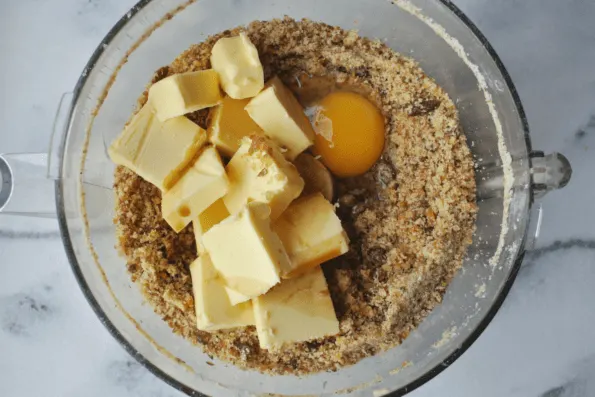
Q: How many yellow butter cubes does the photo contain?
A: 12